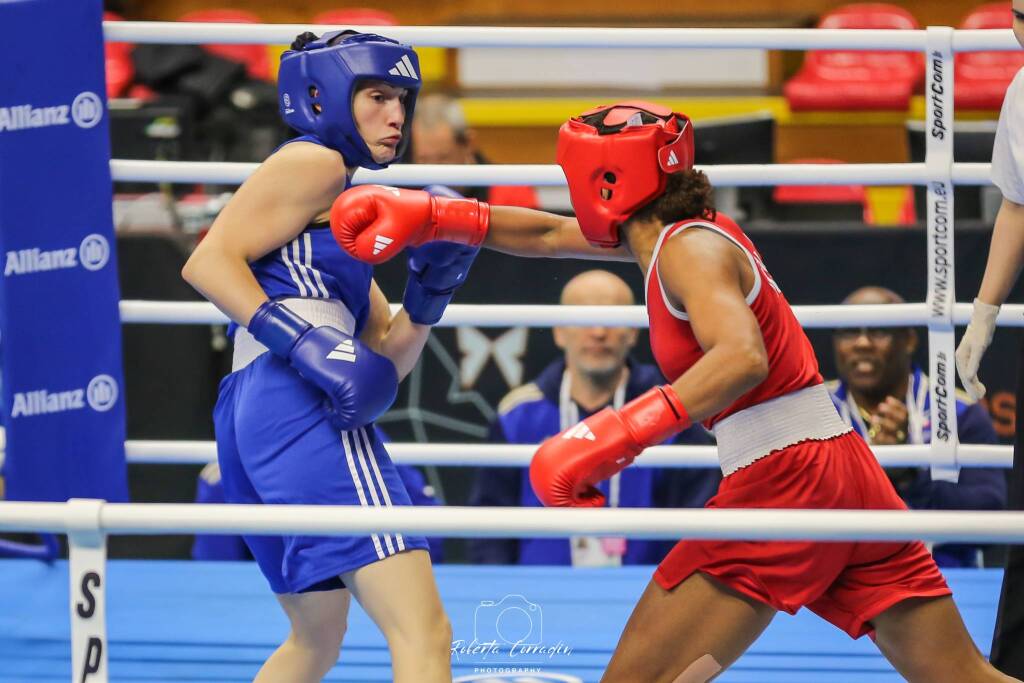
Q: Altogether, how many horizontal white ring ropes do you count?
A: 5